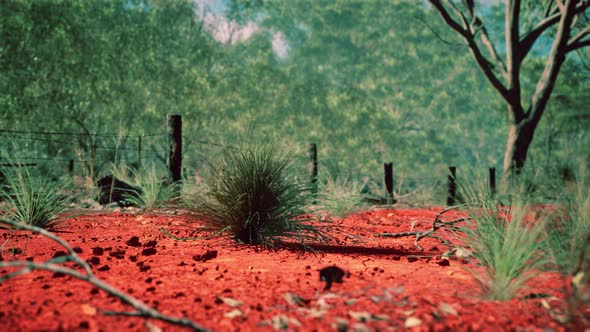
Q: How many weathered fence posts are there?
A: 5